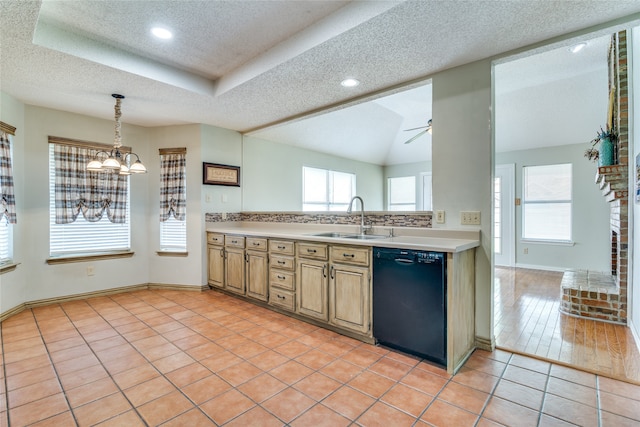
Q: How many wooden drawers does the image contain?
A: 9